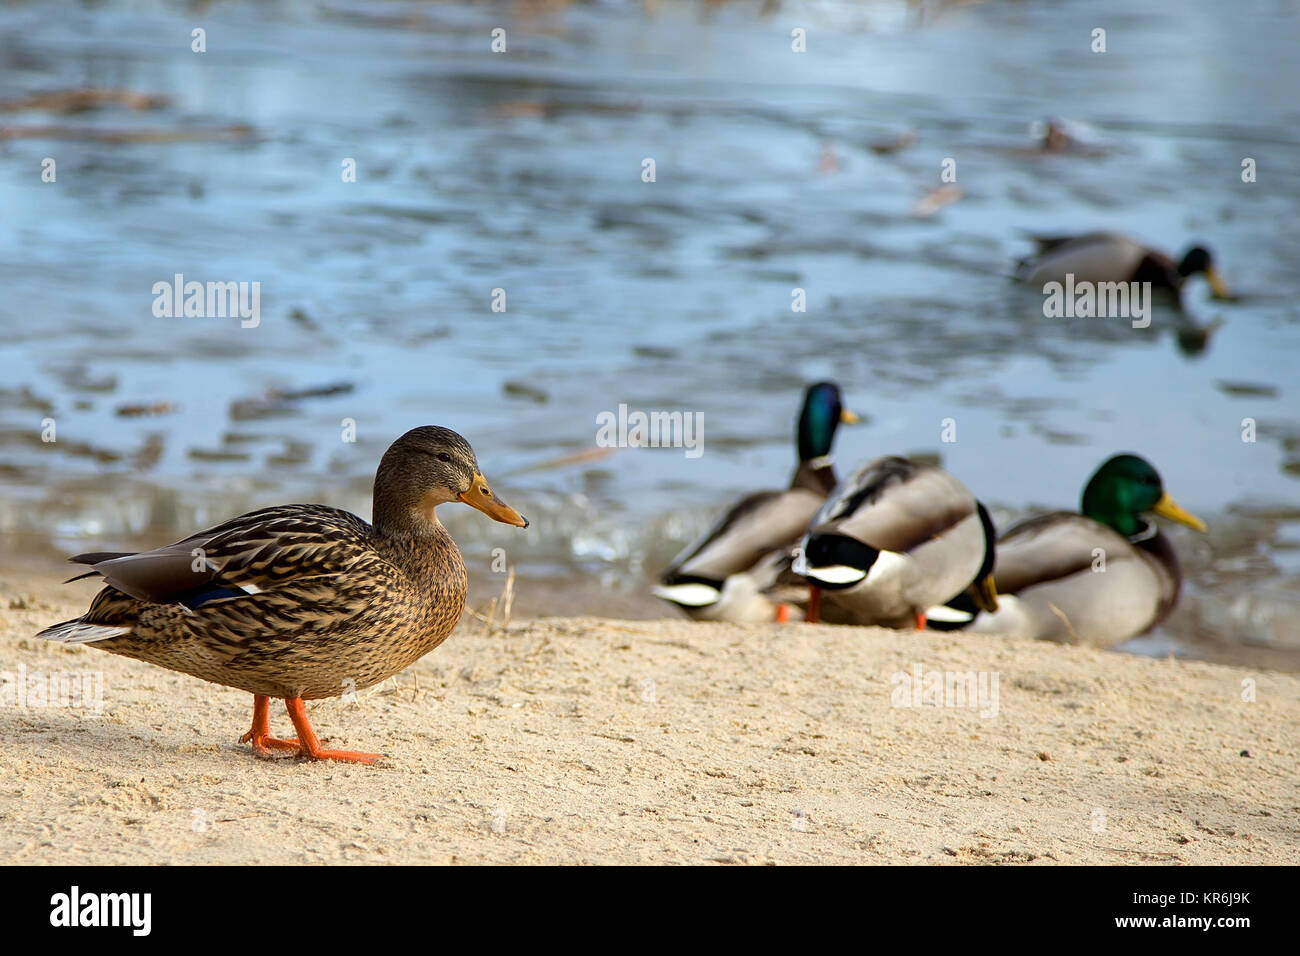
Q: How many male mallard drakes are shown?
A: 4